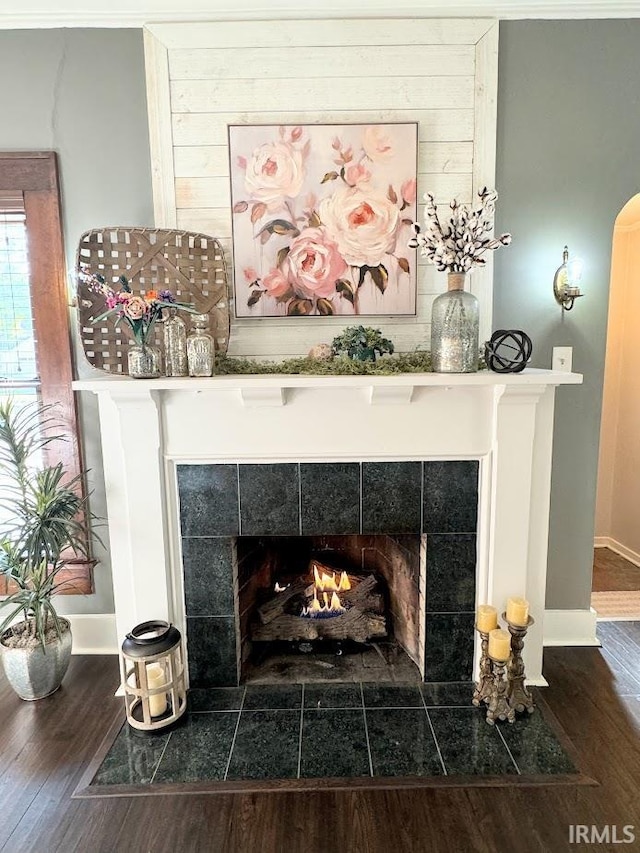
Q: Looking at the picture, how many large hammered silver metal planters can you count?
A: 1